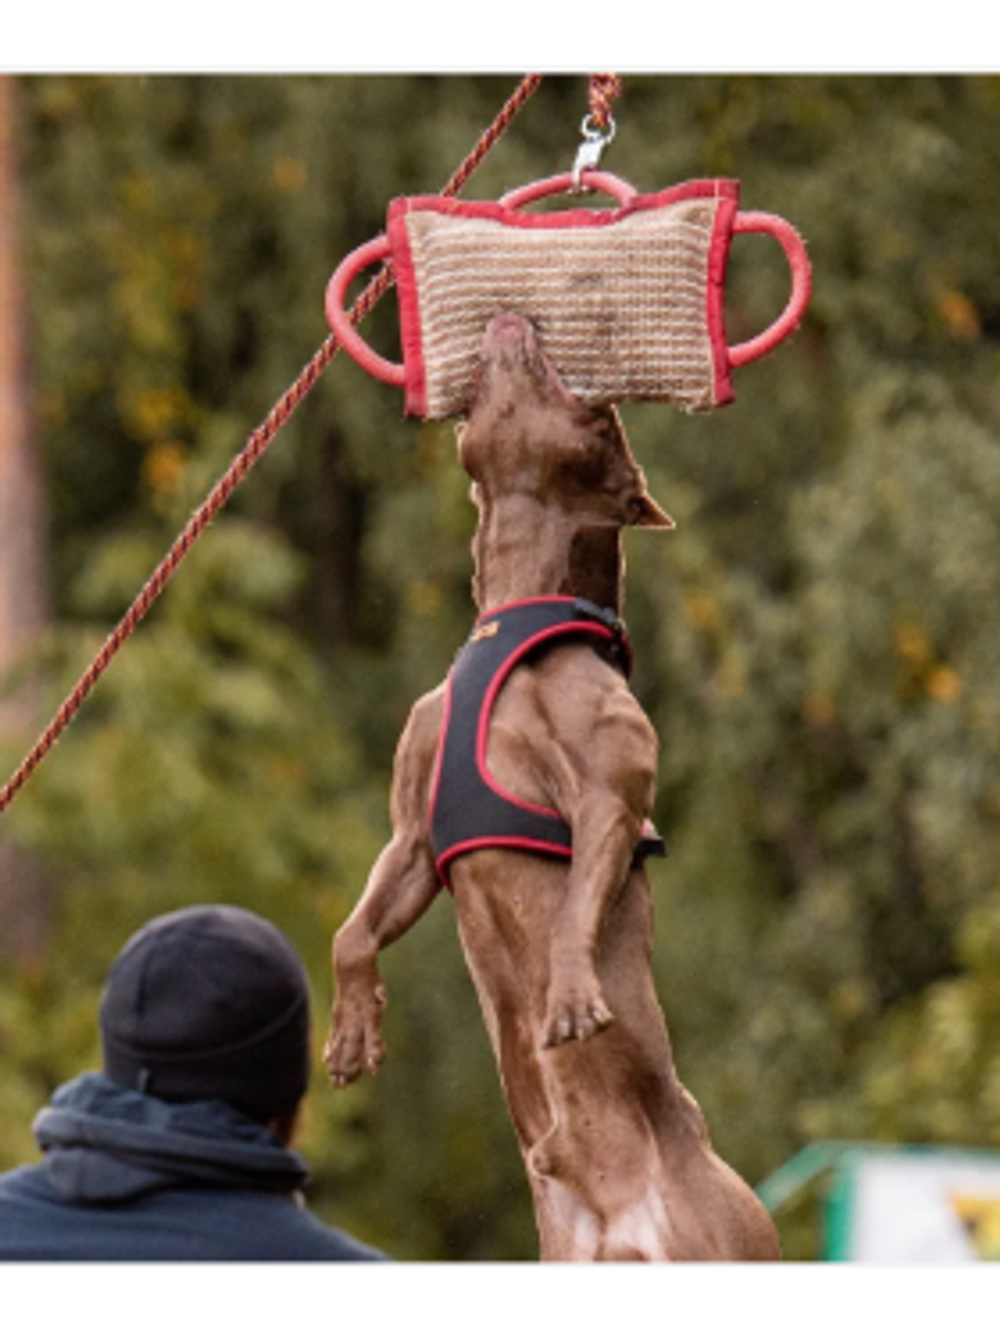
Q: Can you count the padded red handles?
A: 3